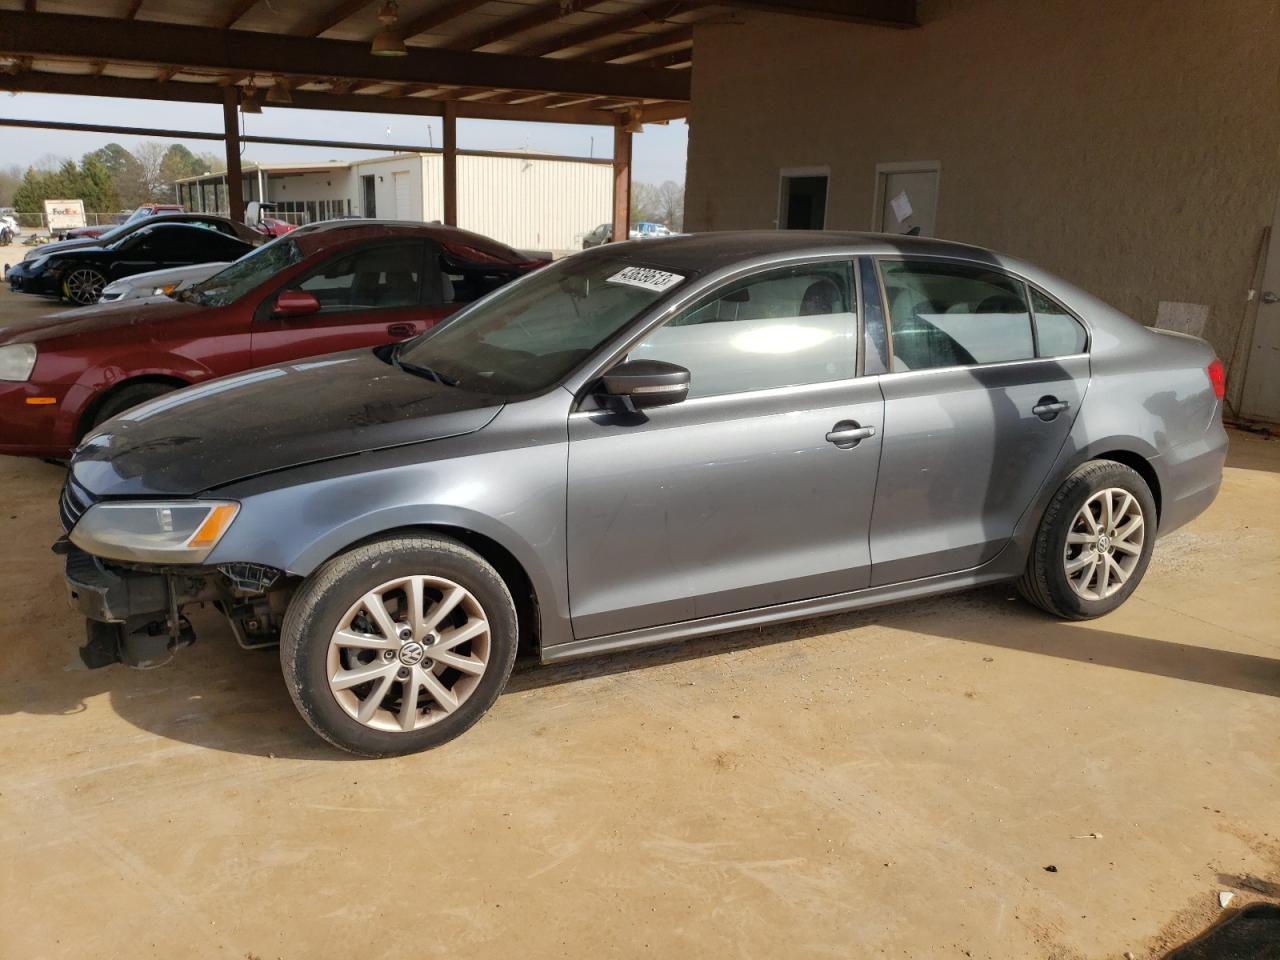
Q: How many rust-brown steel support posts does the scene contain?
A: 3